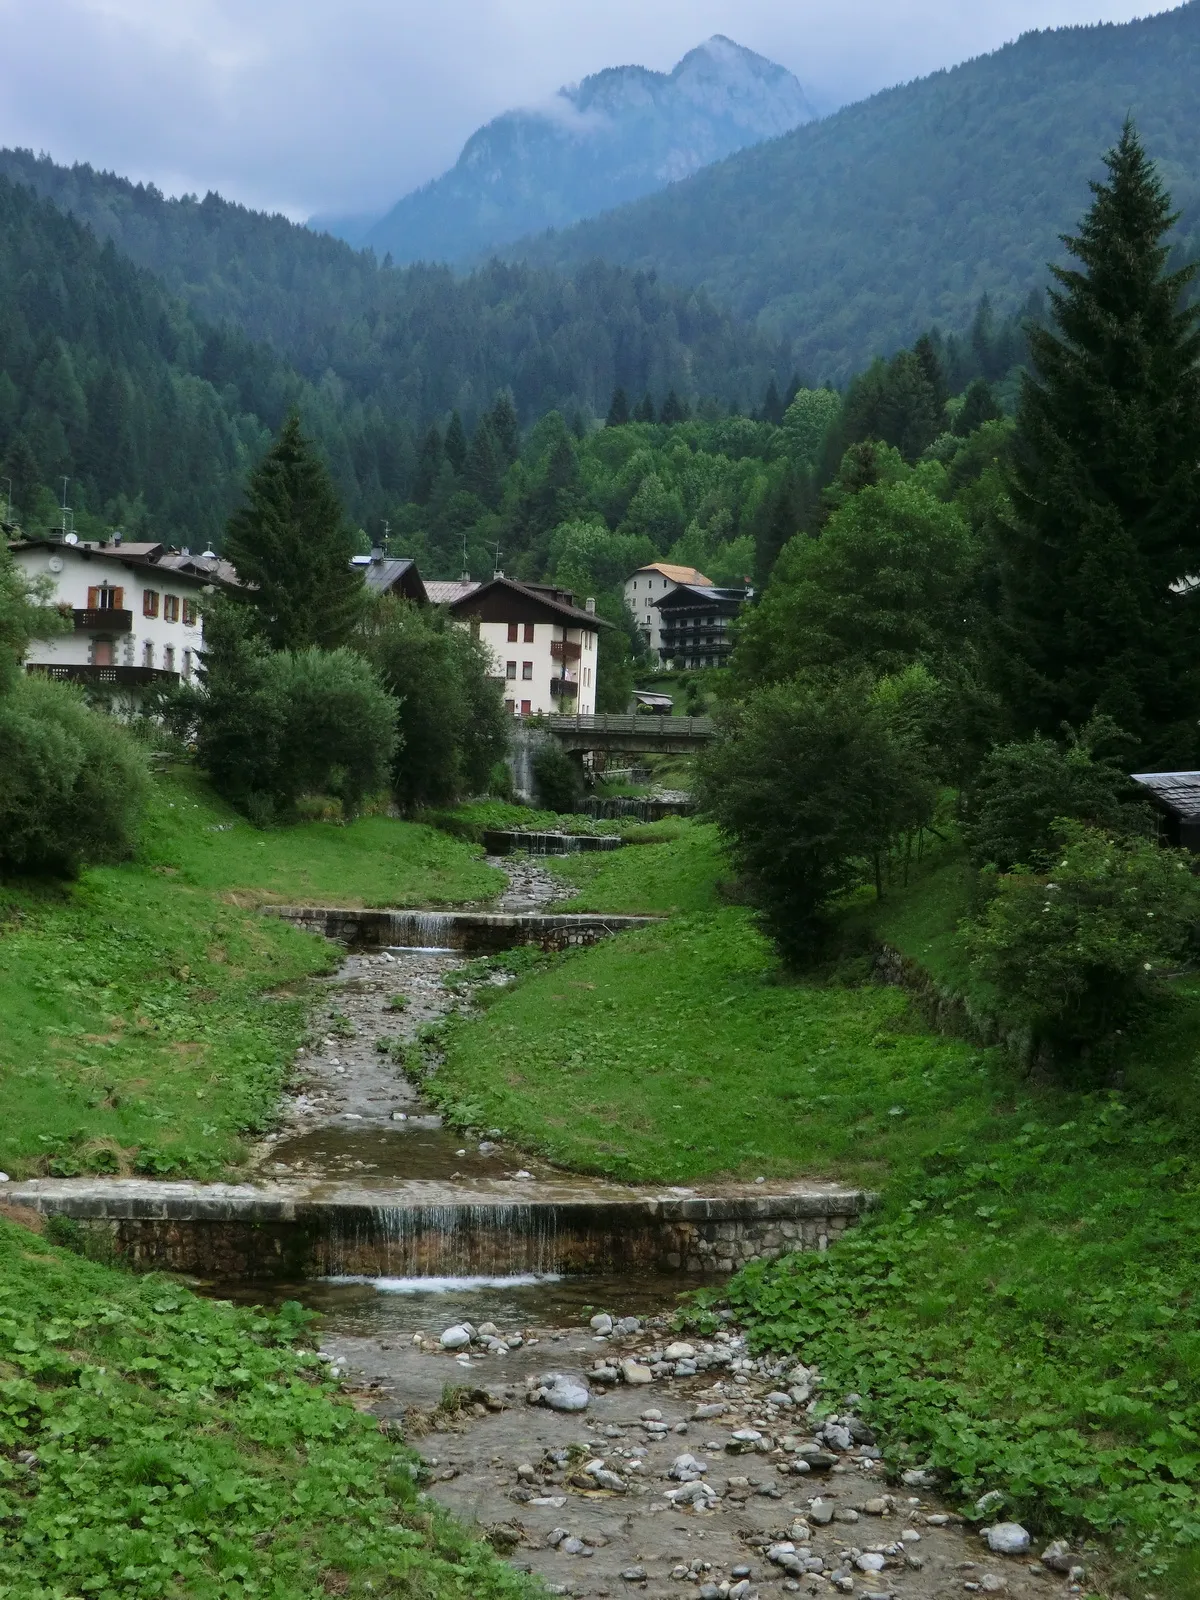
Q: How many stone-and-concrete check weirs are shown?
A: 4